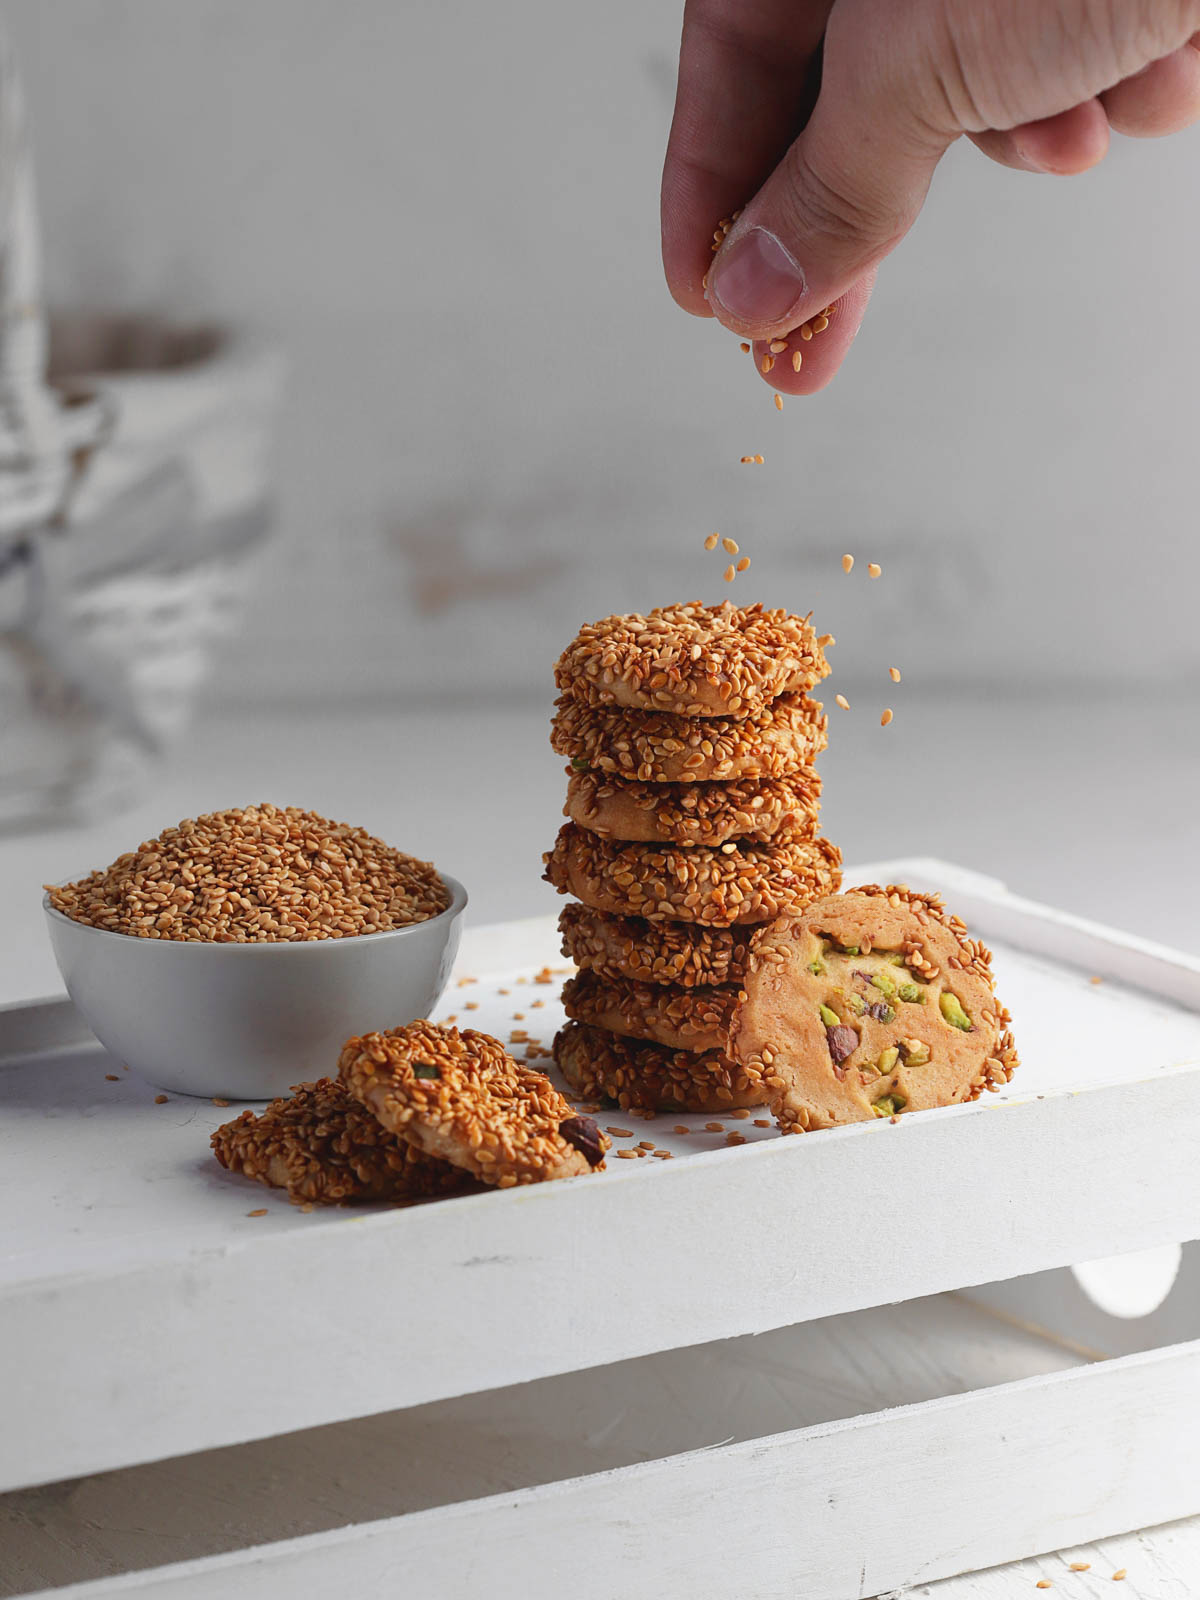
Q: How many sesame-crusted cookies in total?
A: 10